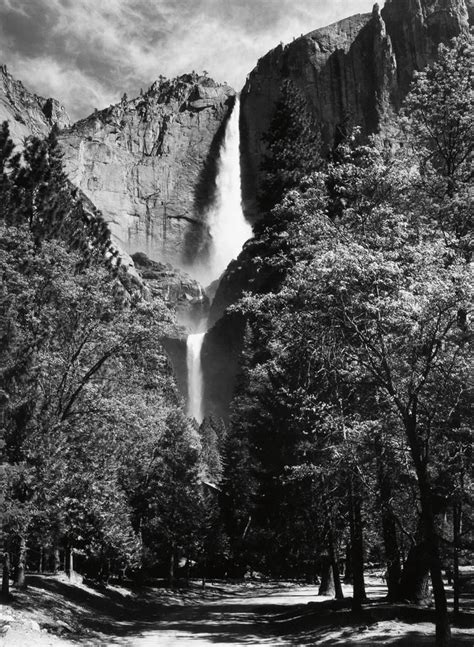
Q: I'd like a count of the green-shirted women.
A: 0